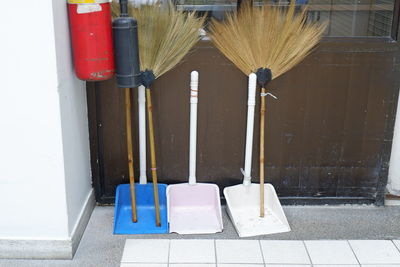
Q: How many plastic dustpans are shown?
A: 3